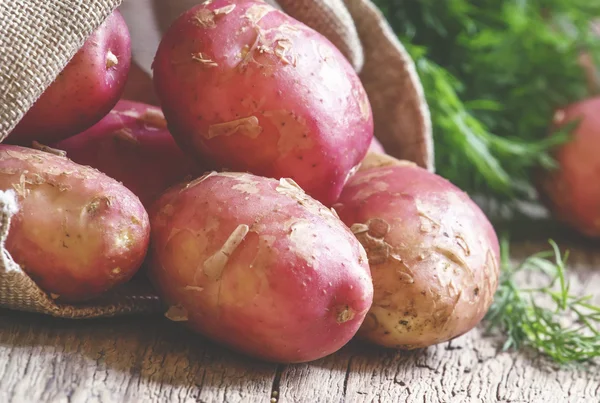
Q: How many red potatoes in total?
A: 7